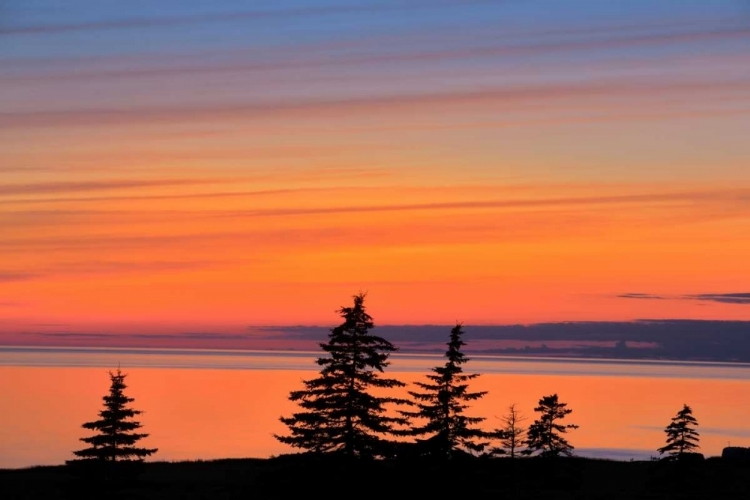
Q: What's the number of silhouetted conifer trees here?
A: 6